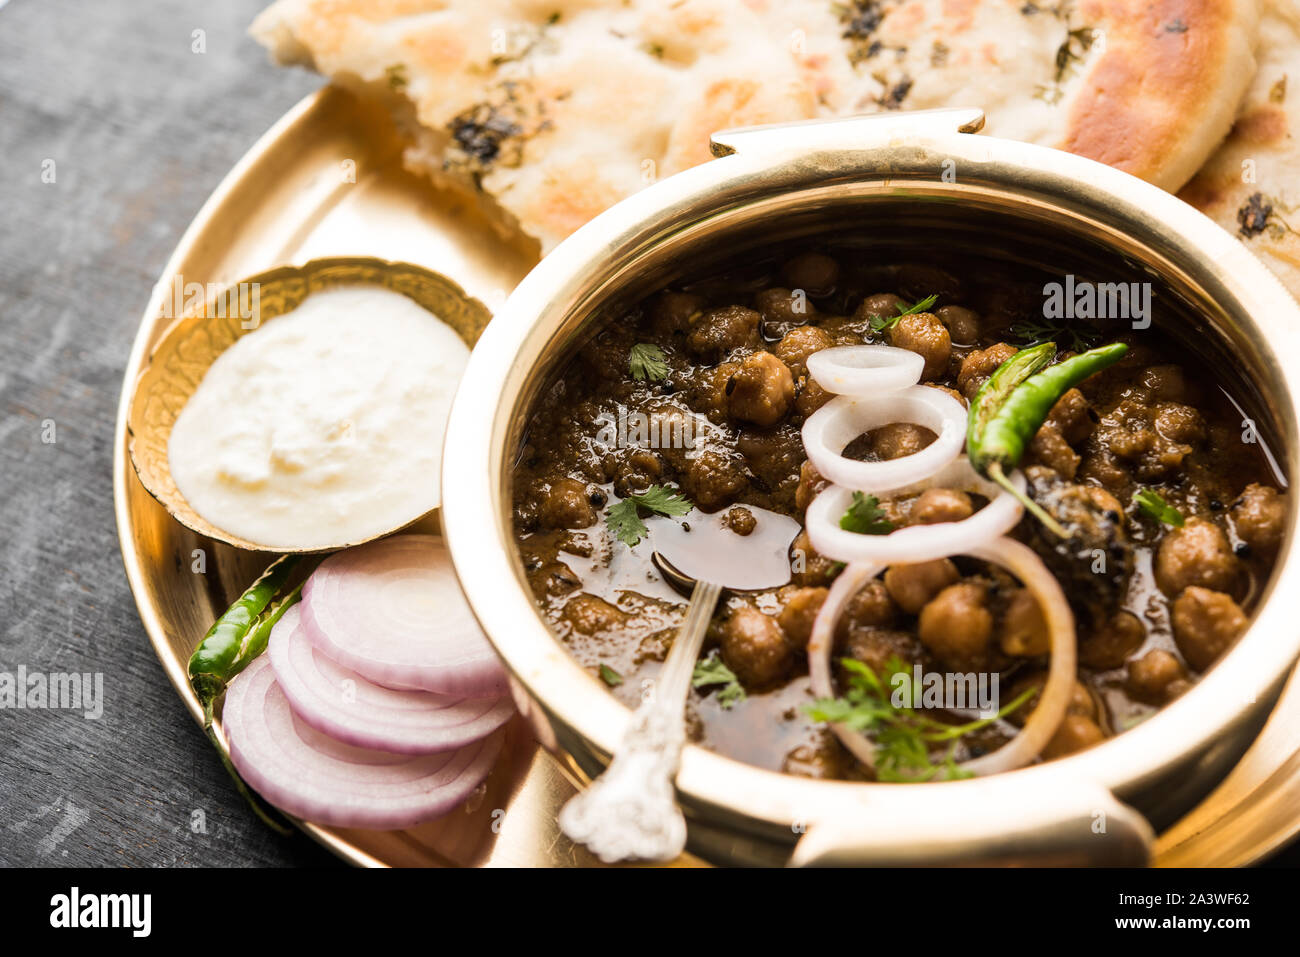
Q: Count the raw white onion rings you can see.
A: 4